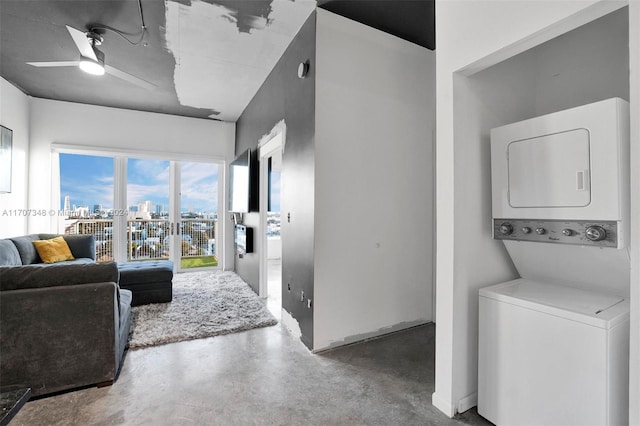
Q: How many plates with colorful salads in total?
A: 0